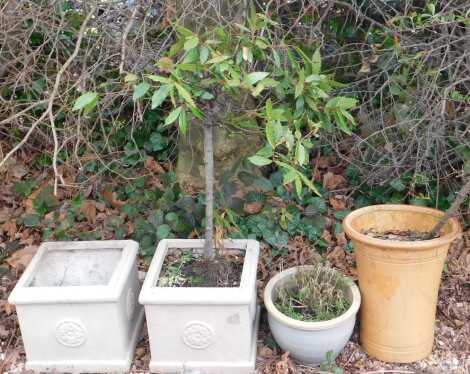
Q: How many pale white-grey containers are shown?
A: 3